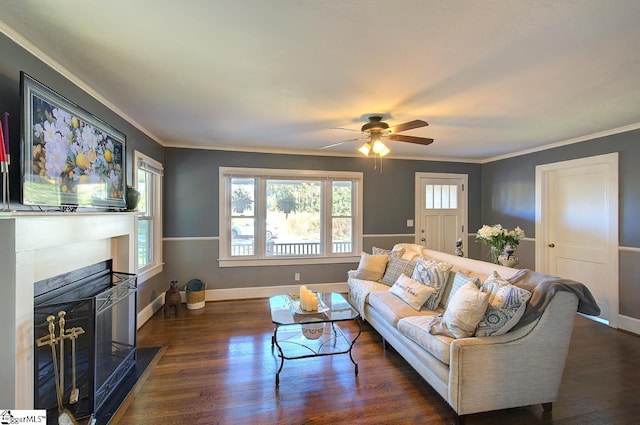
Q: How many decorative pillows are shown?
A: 8